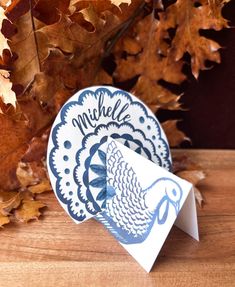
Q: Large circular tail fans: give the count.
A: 1